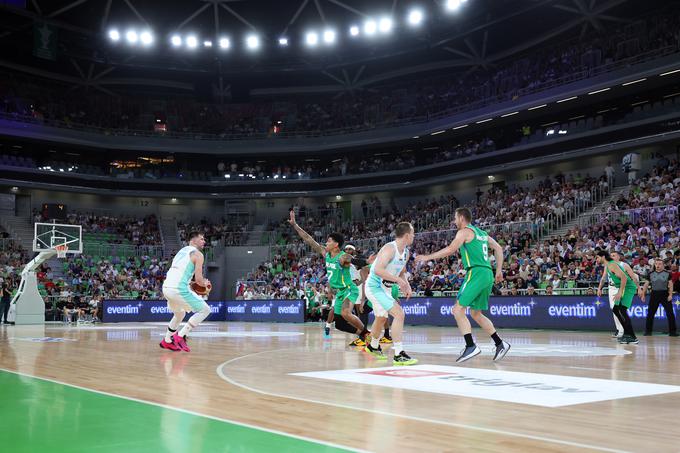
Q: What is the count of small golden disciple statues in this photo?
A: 0